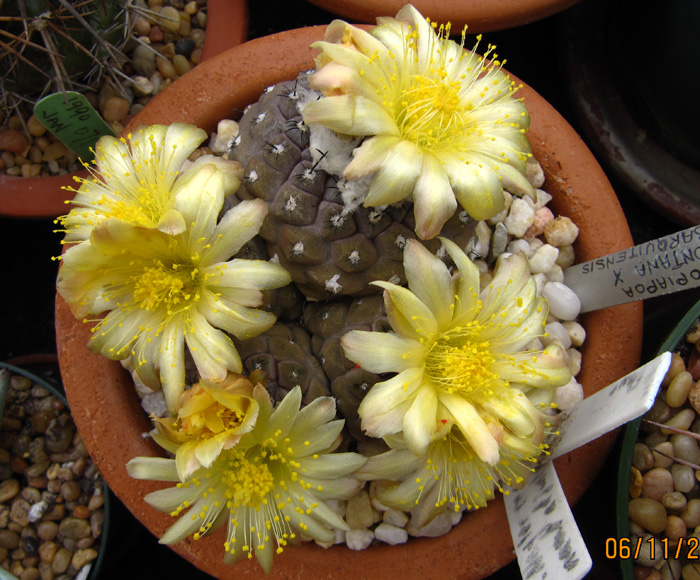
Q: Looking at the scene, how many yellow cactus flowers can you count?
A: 7